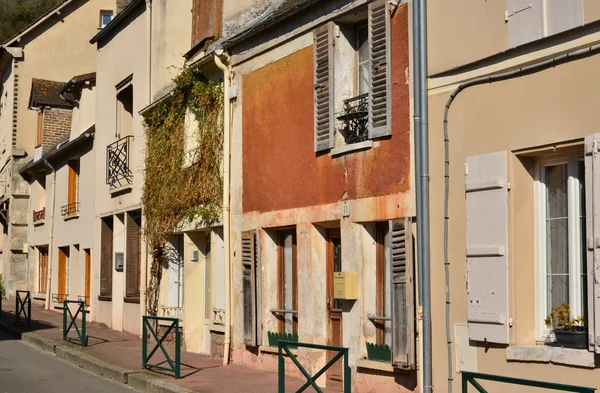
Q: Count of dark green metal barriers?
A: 5